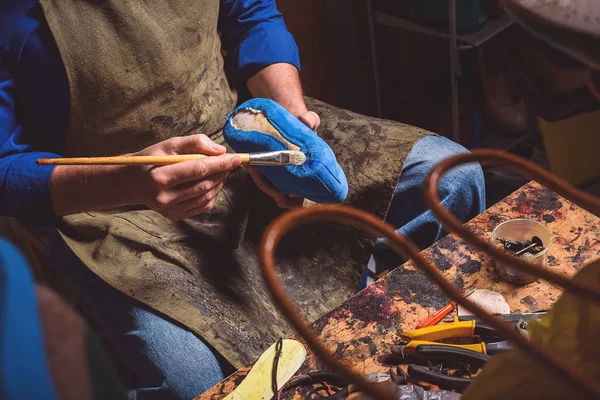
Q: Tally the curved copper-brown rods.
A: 2